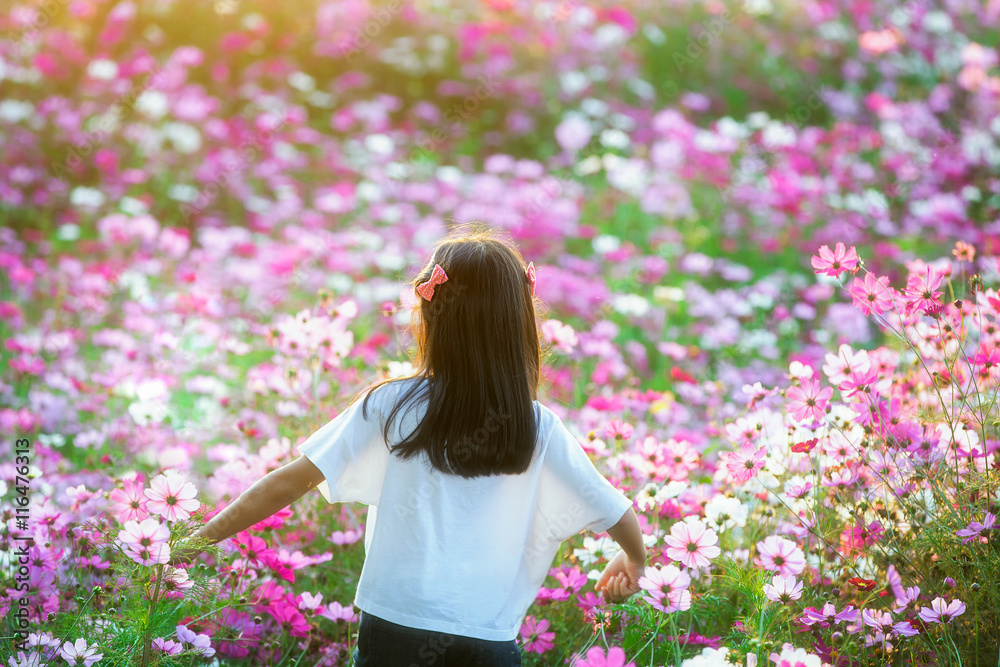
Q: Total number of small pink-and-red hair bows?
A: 2